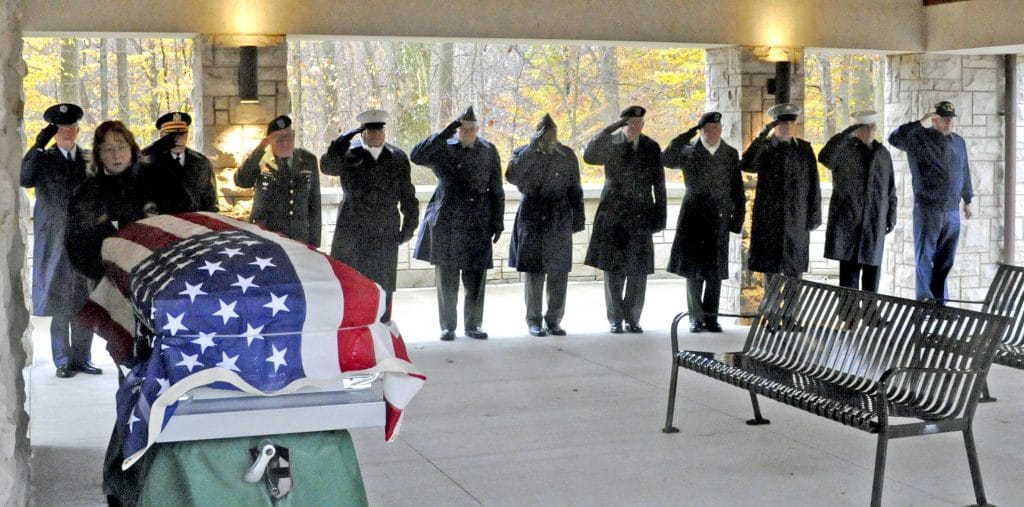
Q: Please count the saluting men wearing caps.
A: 11